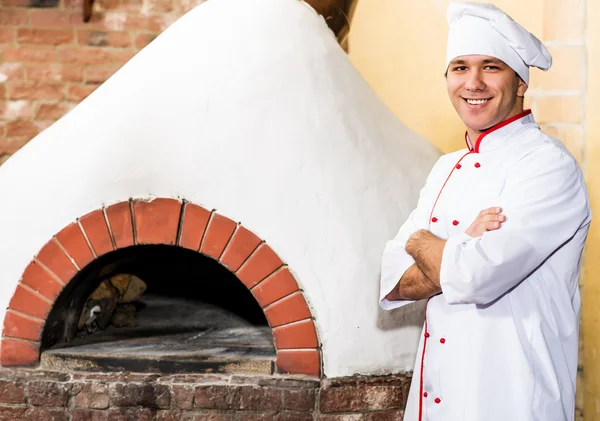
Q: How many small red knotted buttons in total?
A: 8